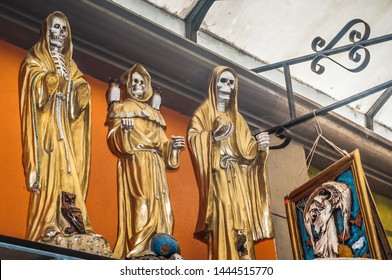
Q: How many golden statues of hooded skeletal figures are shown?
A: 3